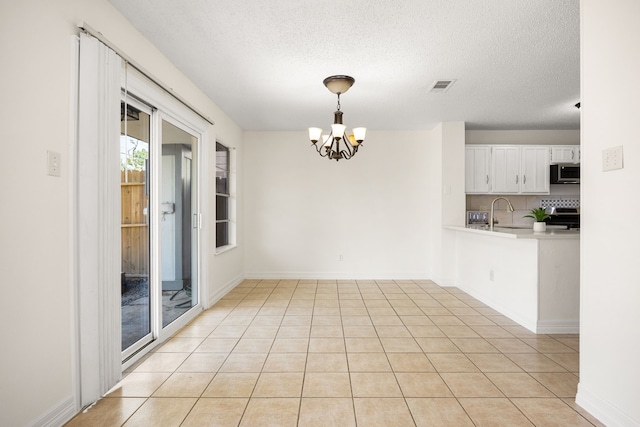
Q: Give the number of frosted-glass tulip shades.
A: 5